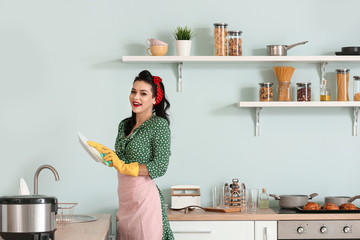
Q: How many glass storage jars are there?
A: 7